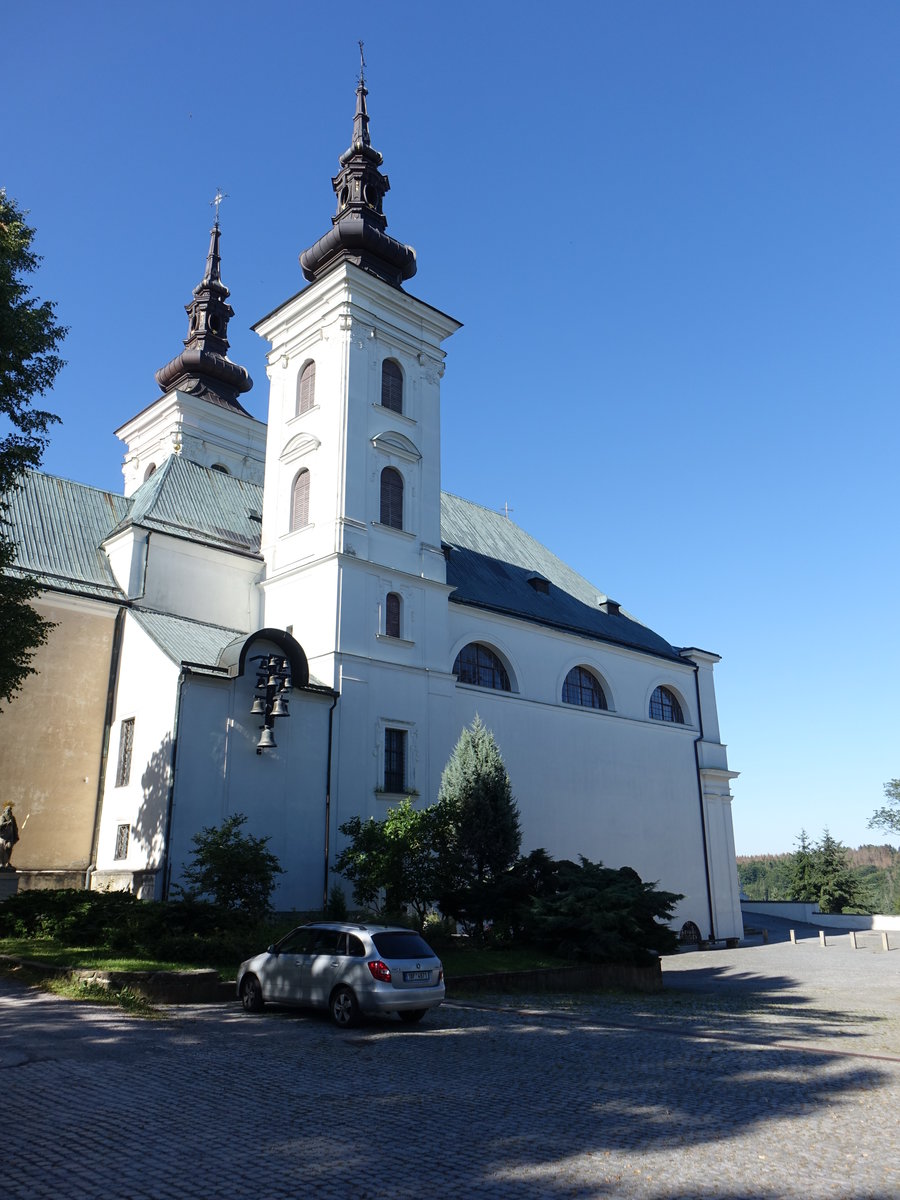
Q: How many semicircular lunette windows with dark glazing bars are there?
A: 3